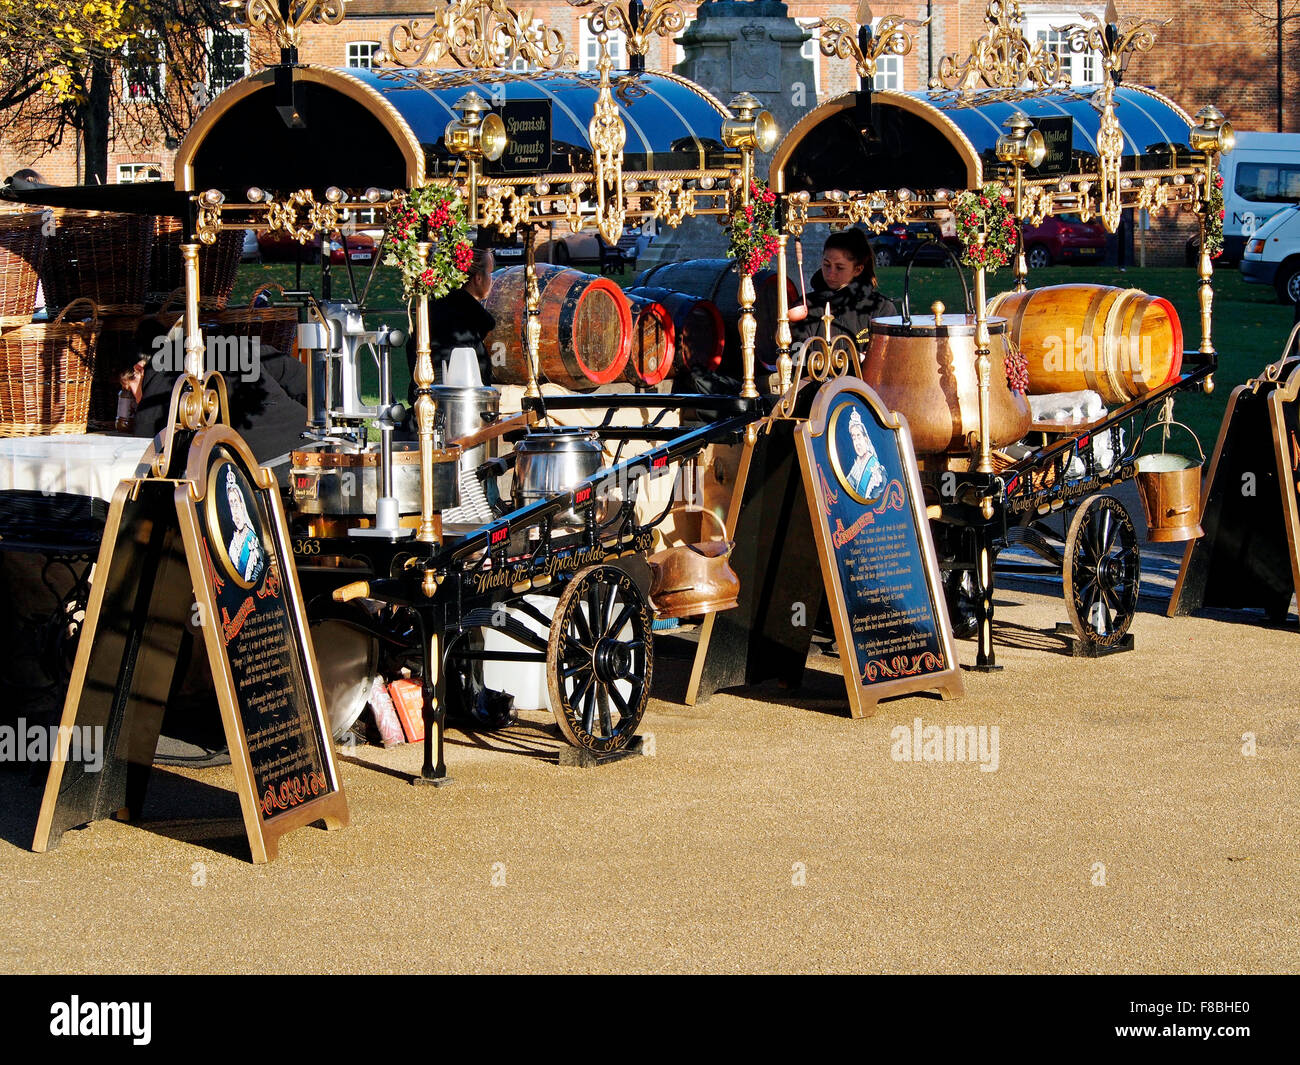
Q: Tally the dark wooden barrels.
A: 4